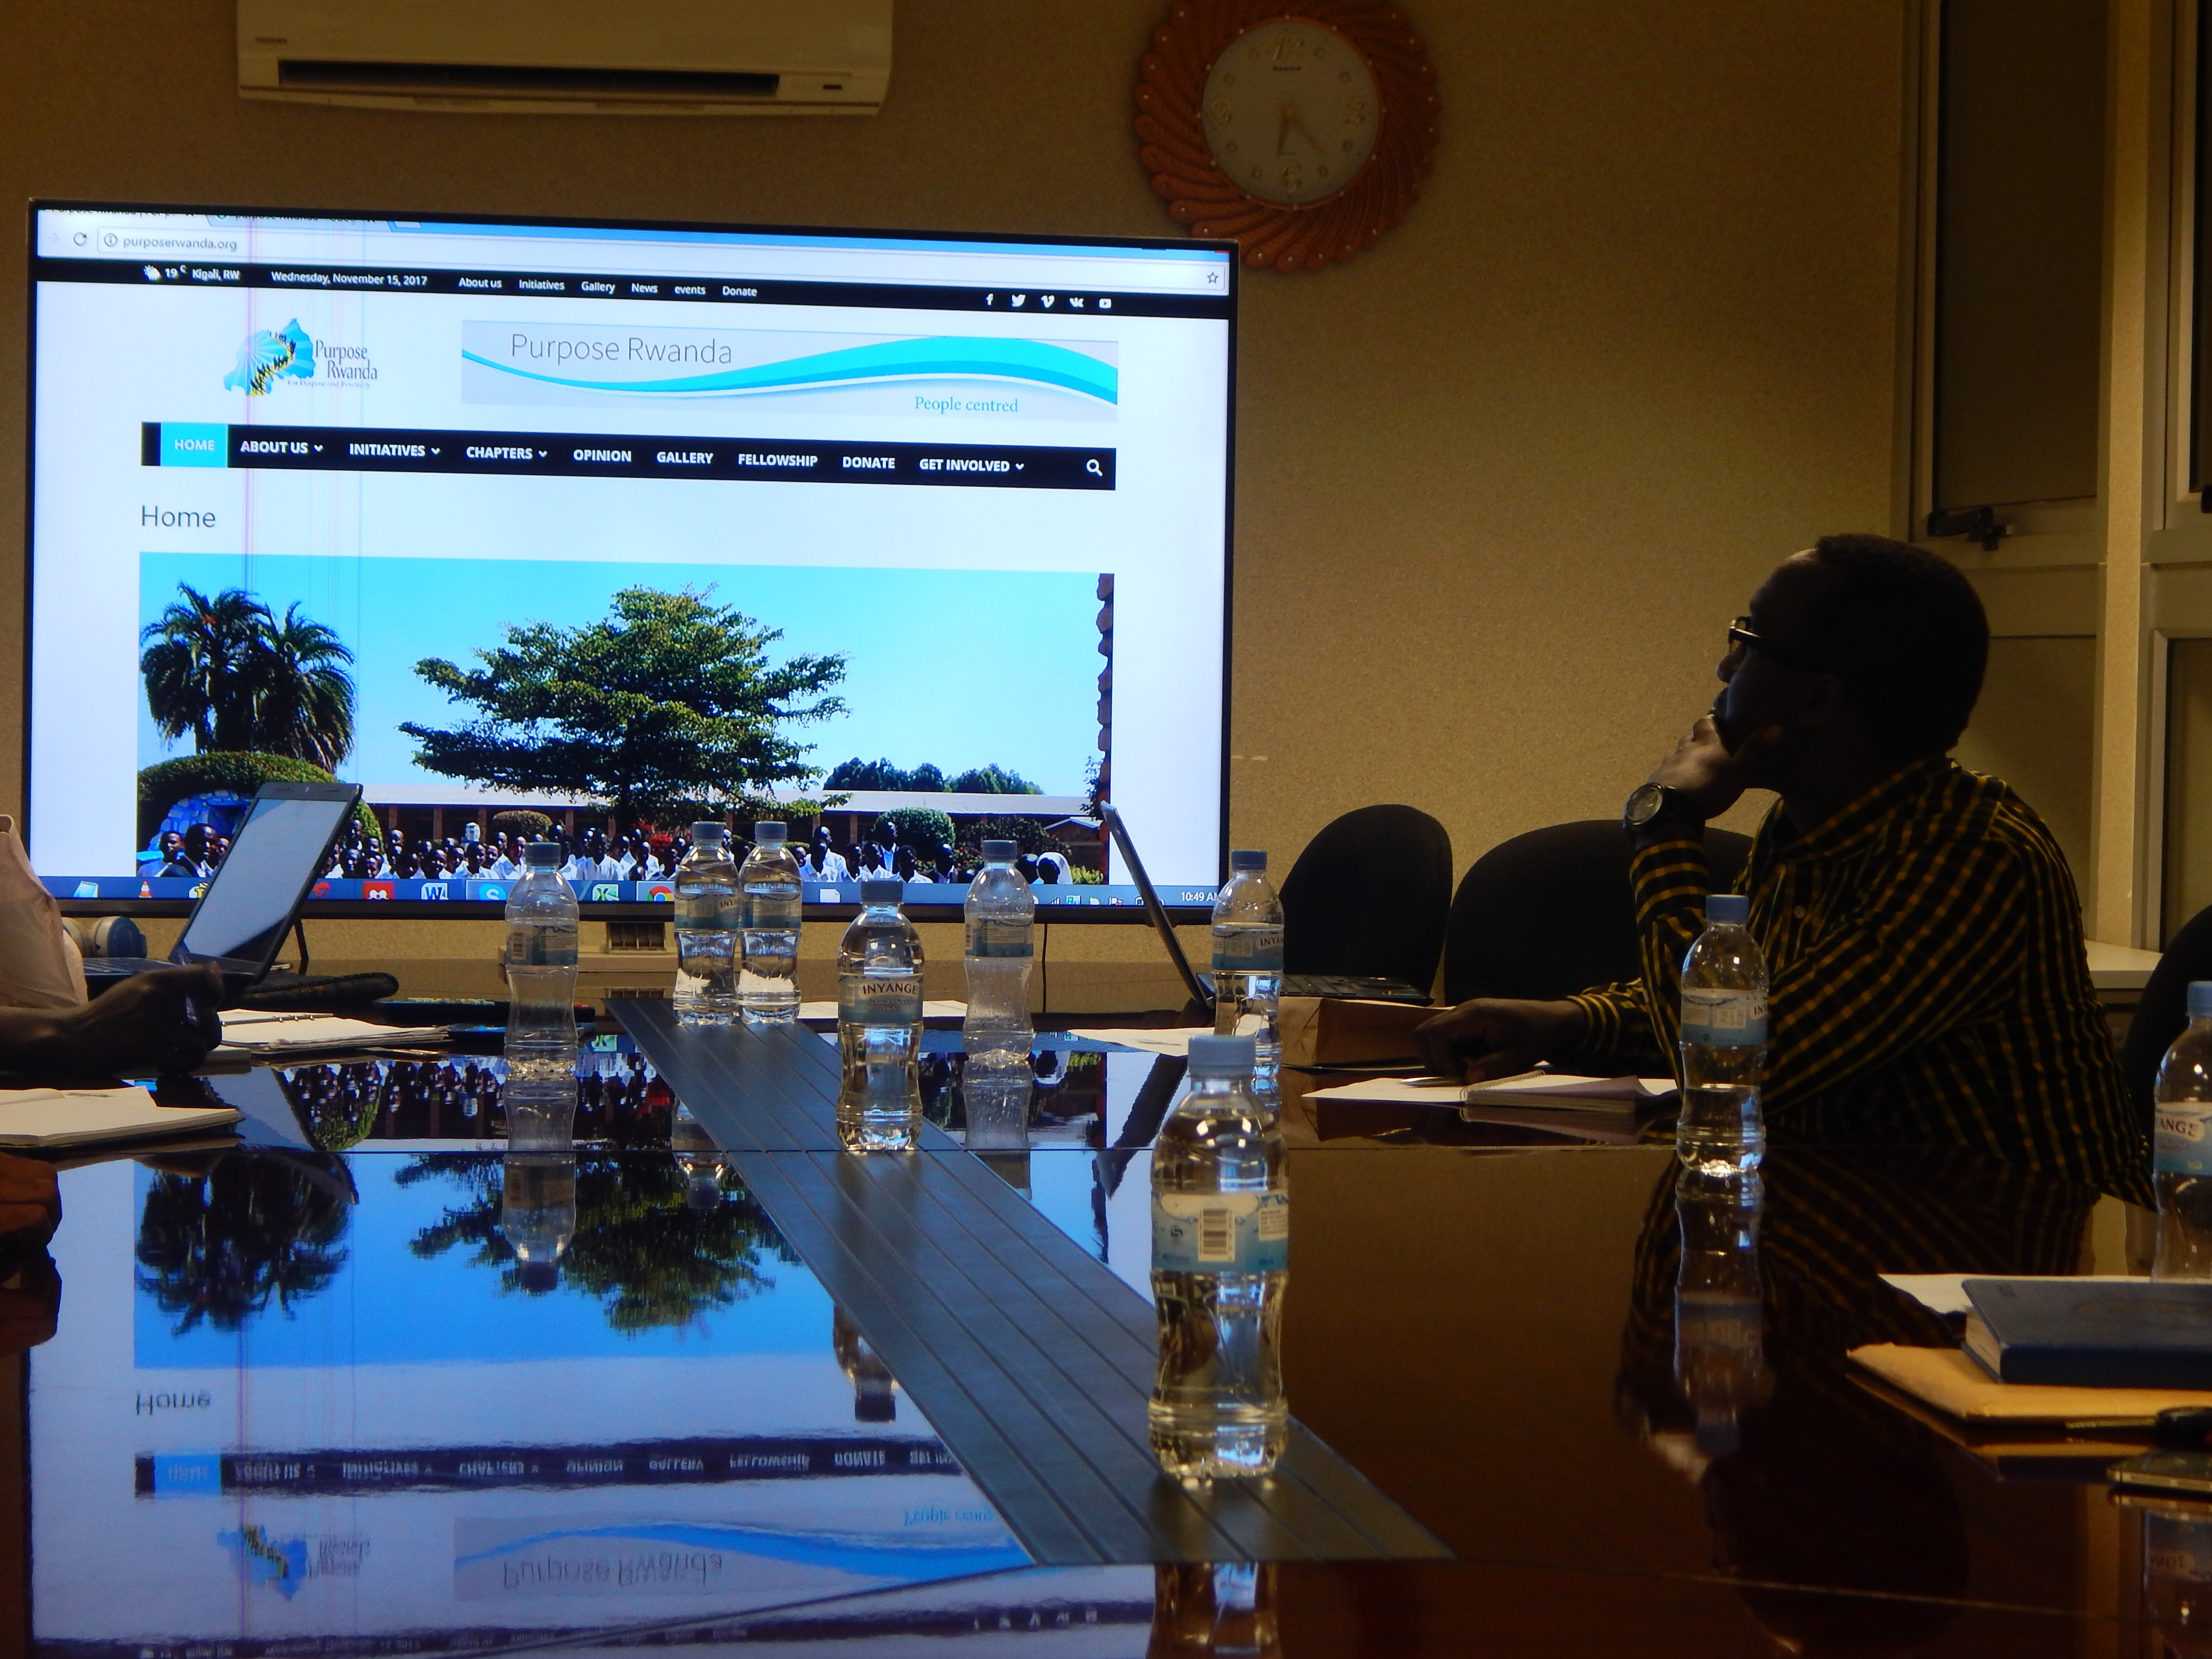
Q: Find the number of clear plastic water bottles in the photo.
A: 9